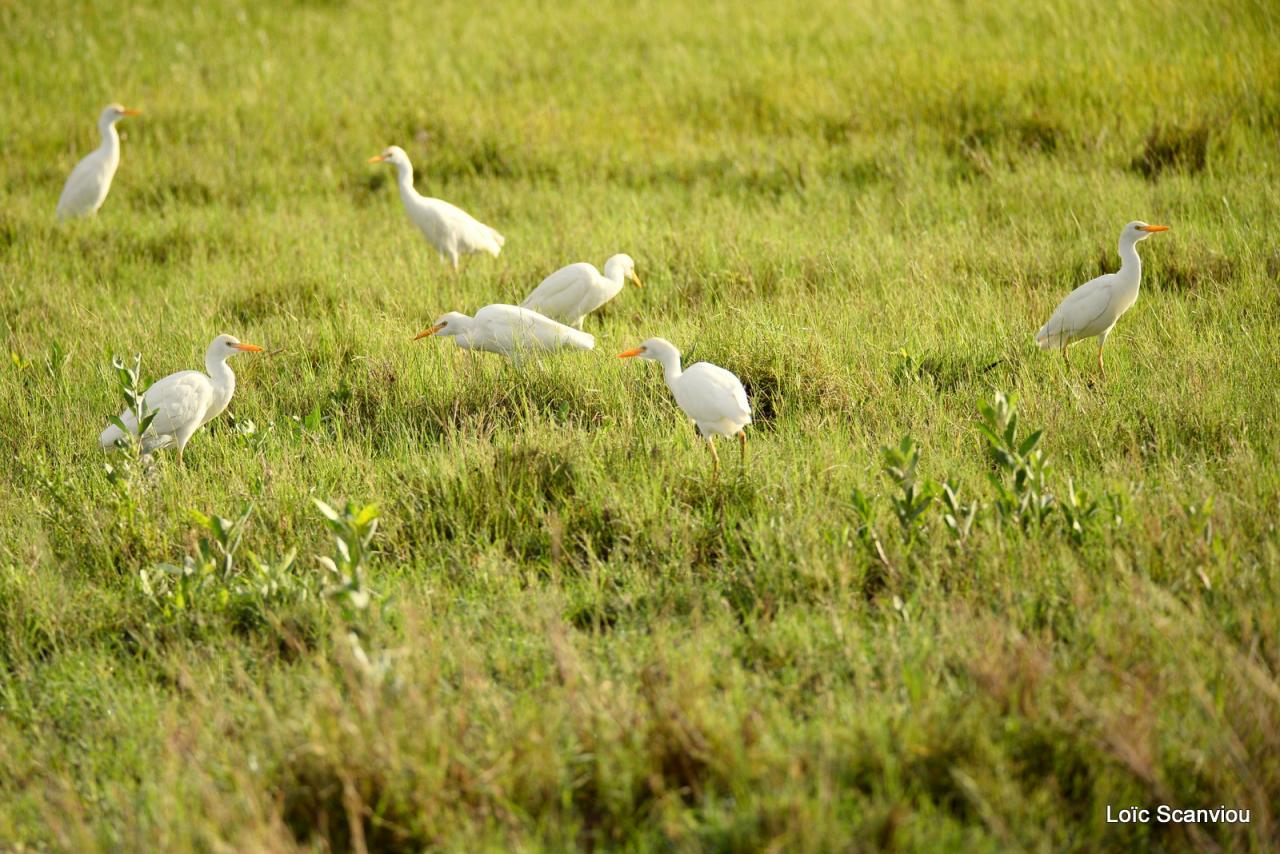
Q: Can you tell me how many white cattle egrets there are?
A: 7